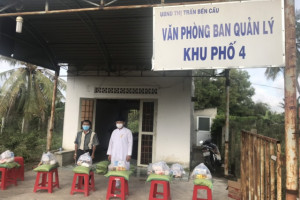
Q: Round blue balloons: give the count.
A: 0